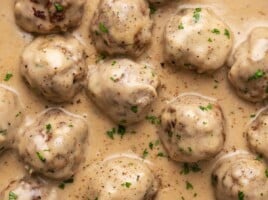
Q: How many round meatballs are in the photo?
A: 13